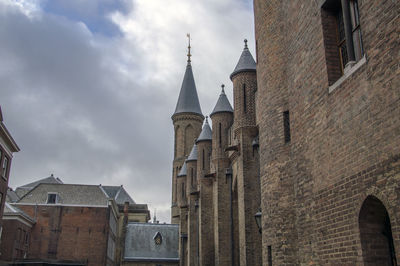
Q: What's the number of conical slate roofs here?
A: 6